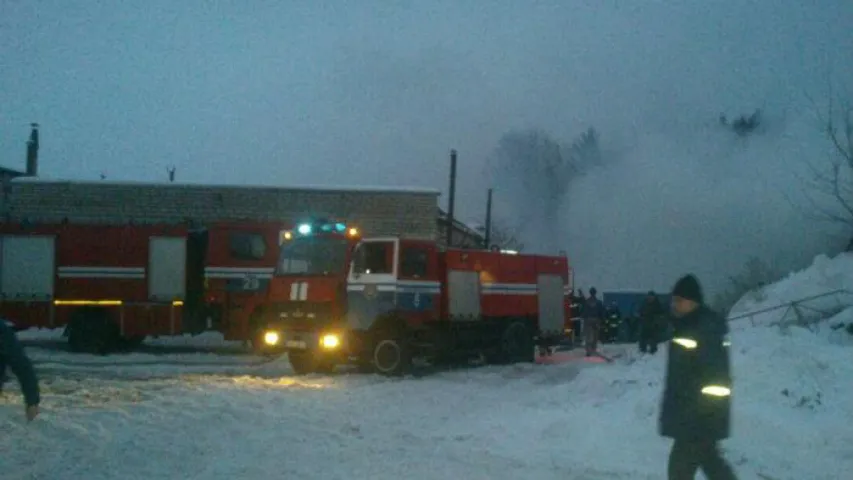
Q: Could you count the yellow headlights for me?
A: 2